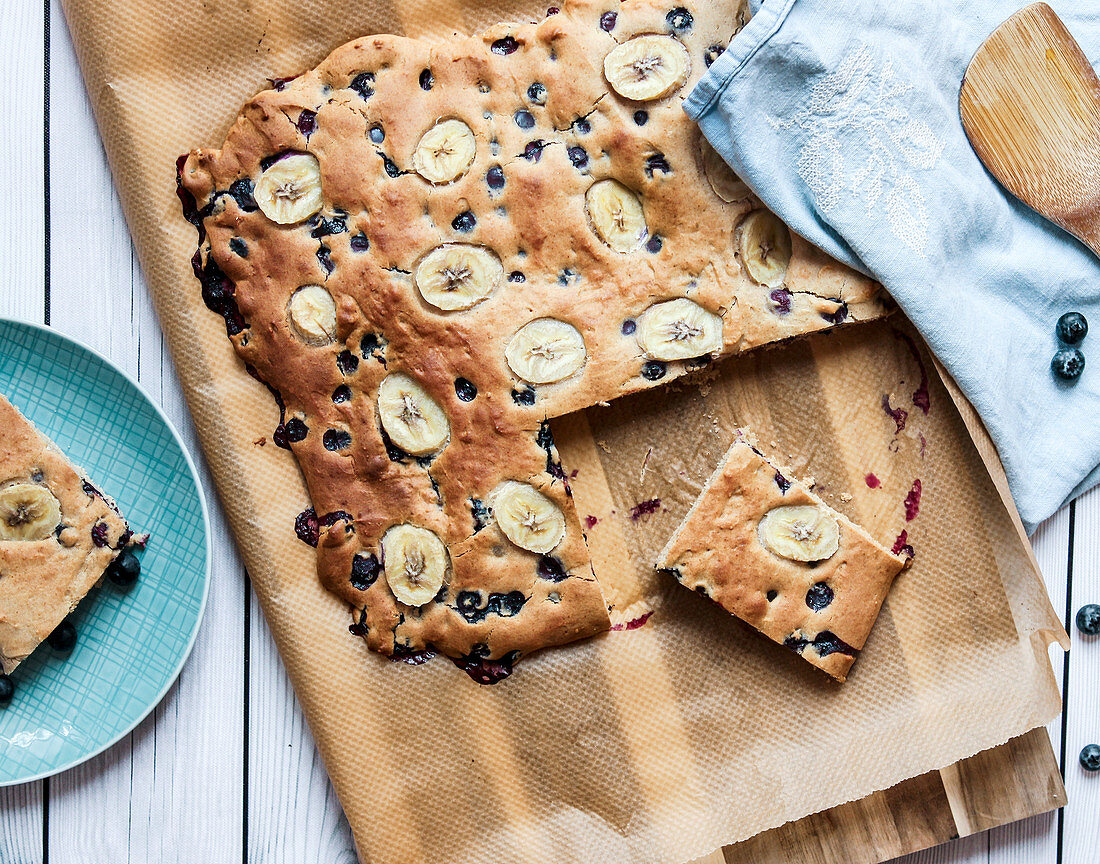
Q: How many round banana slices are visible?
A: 15